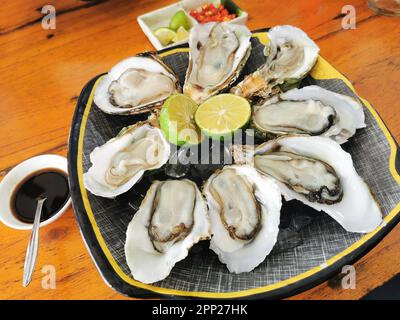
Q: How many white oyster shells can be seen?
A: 8